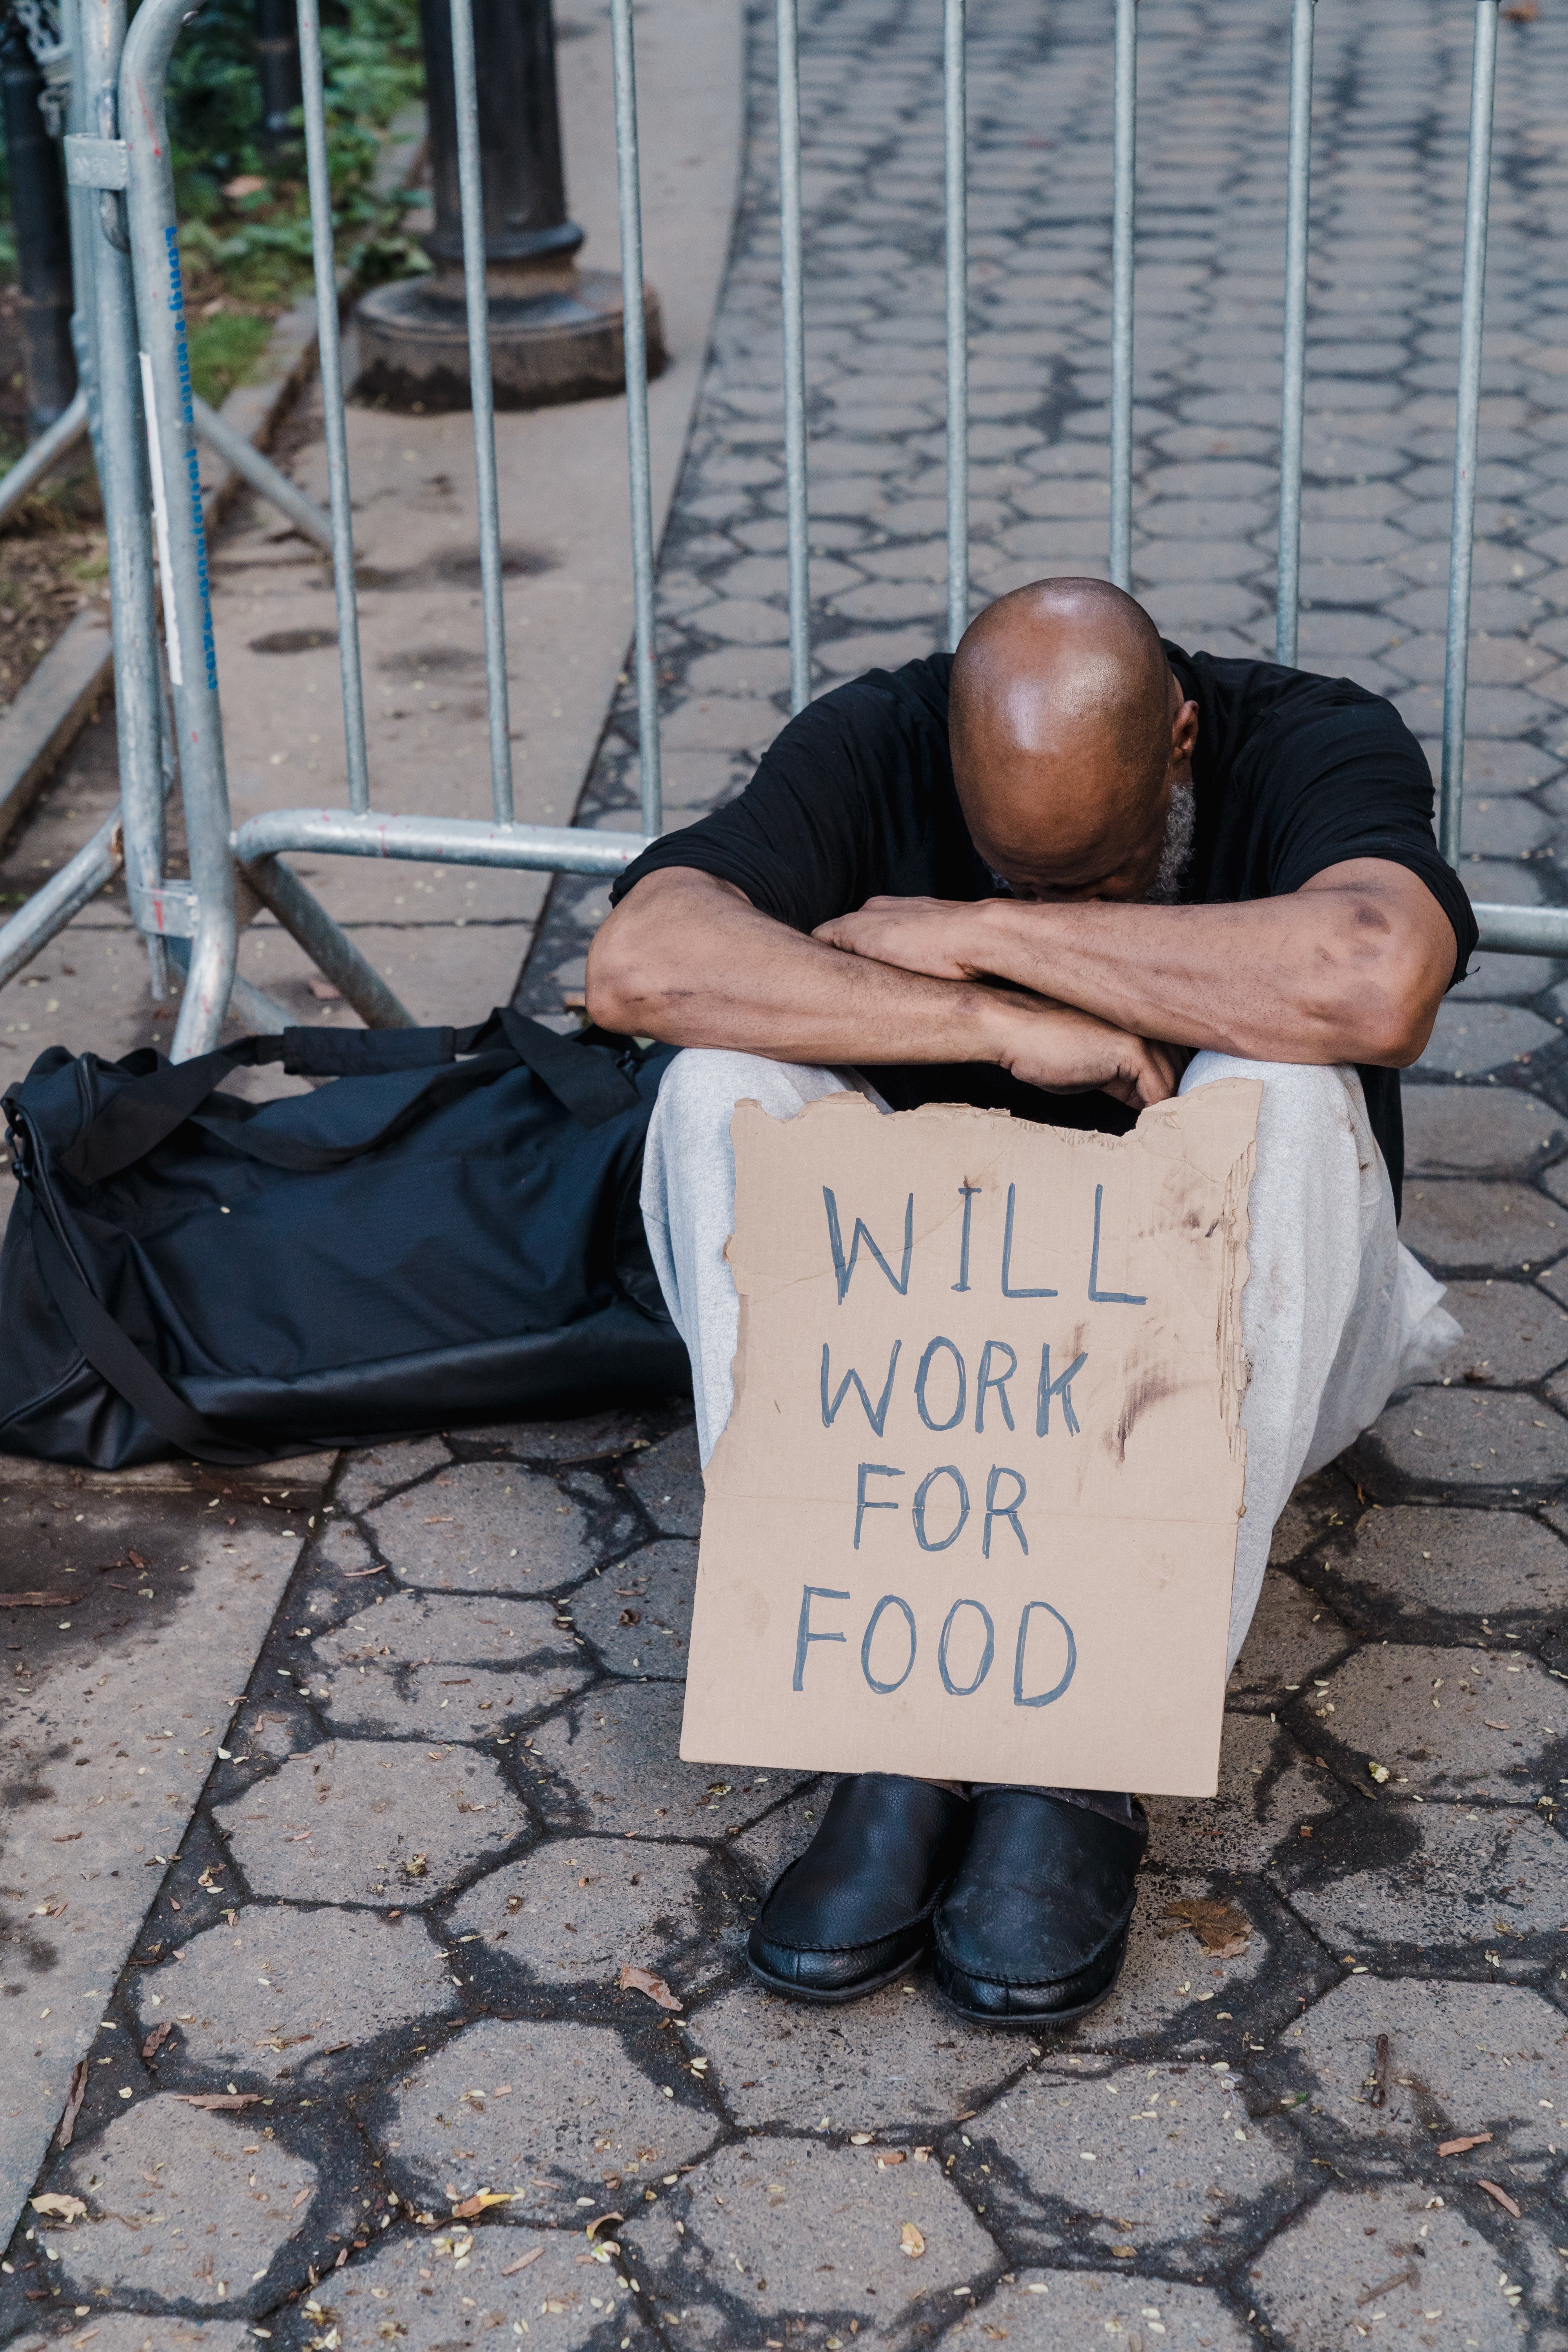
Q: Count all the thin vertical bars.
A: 8